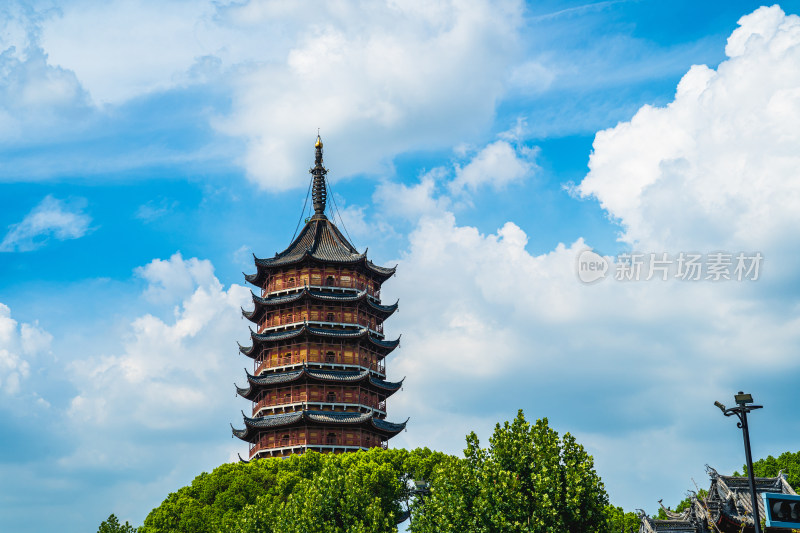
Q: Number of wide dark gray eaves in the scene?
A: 5